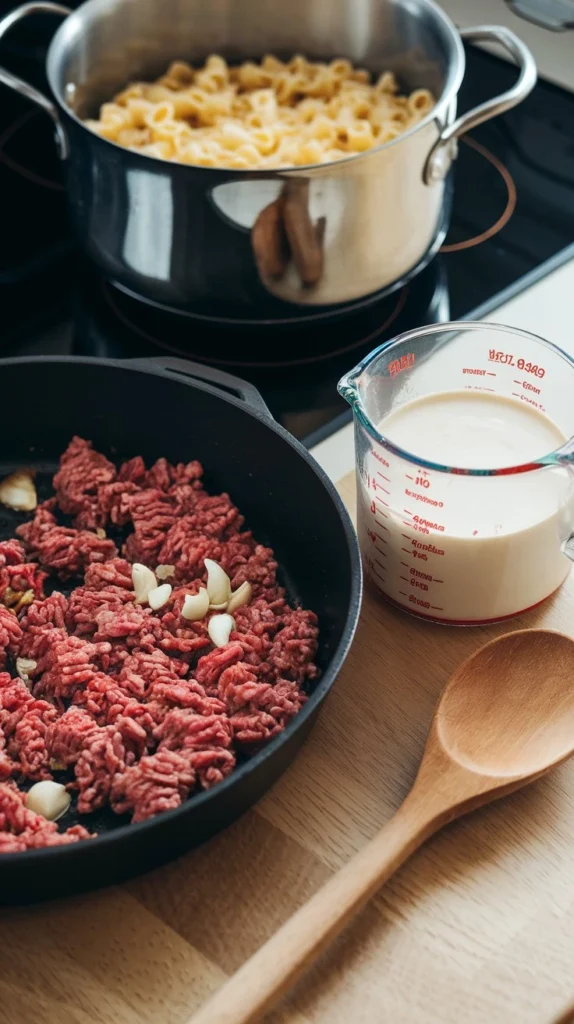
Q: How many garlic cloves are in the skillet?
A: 8